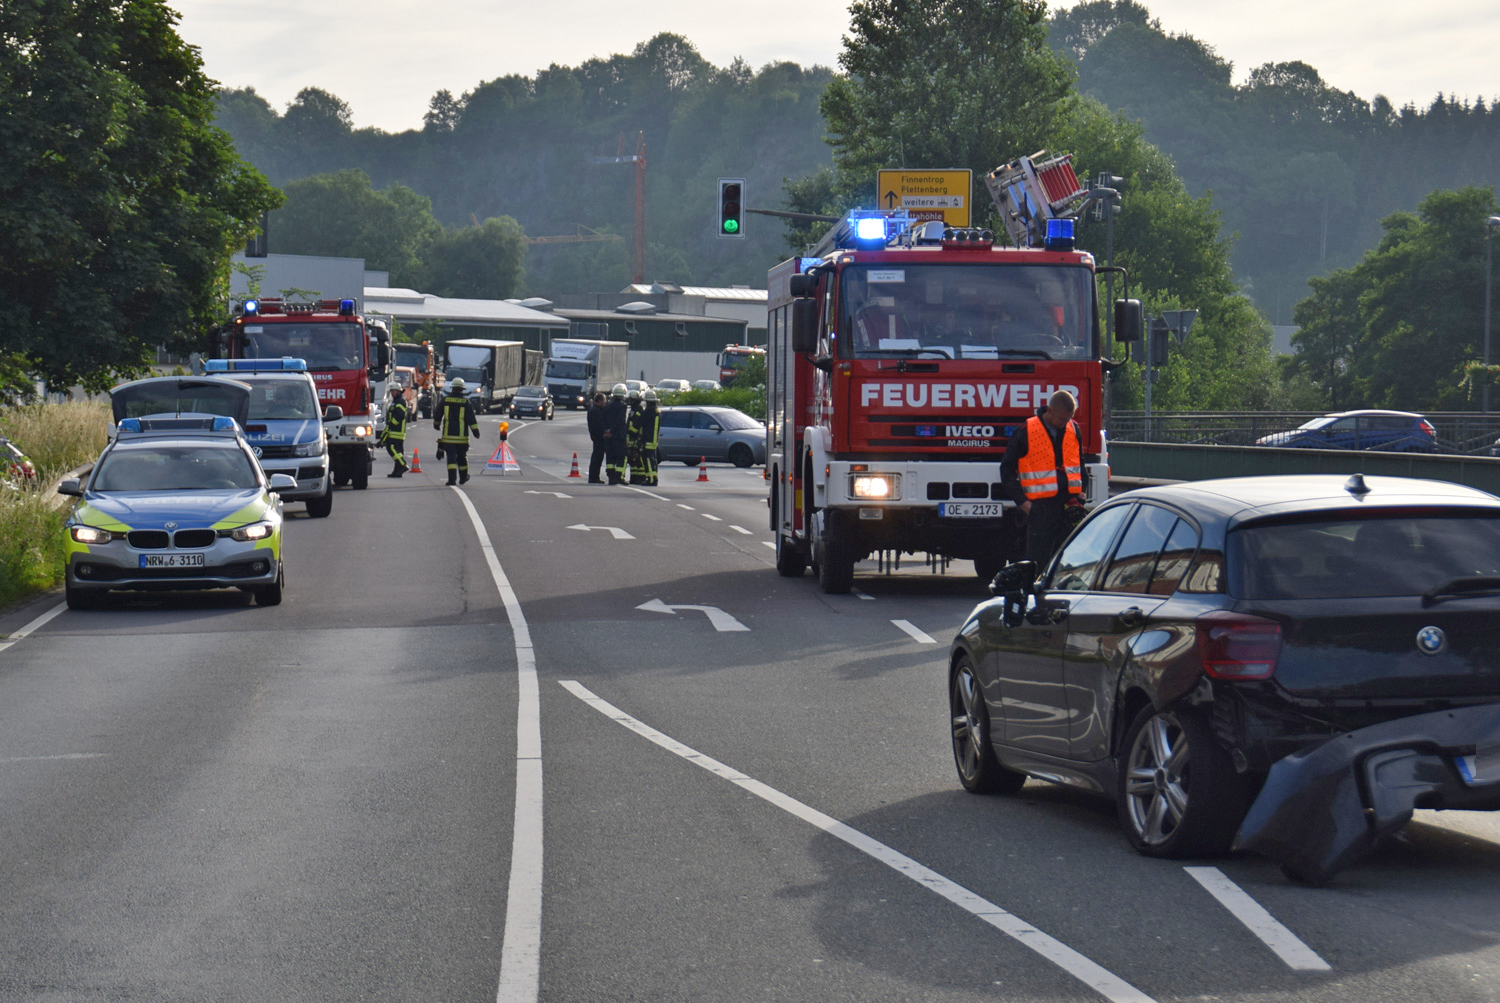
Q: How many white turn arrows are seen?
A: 3